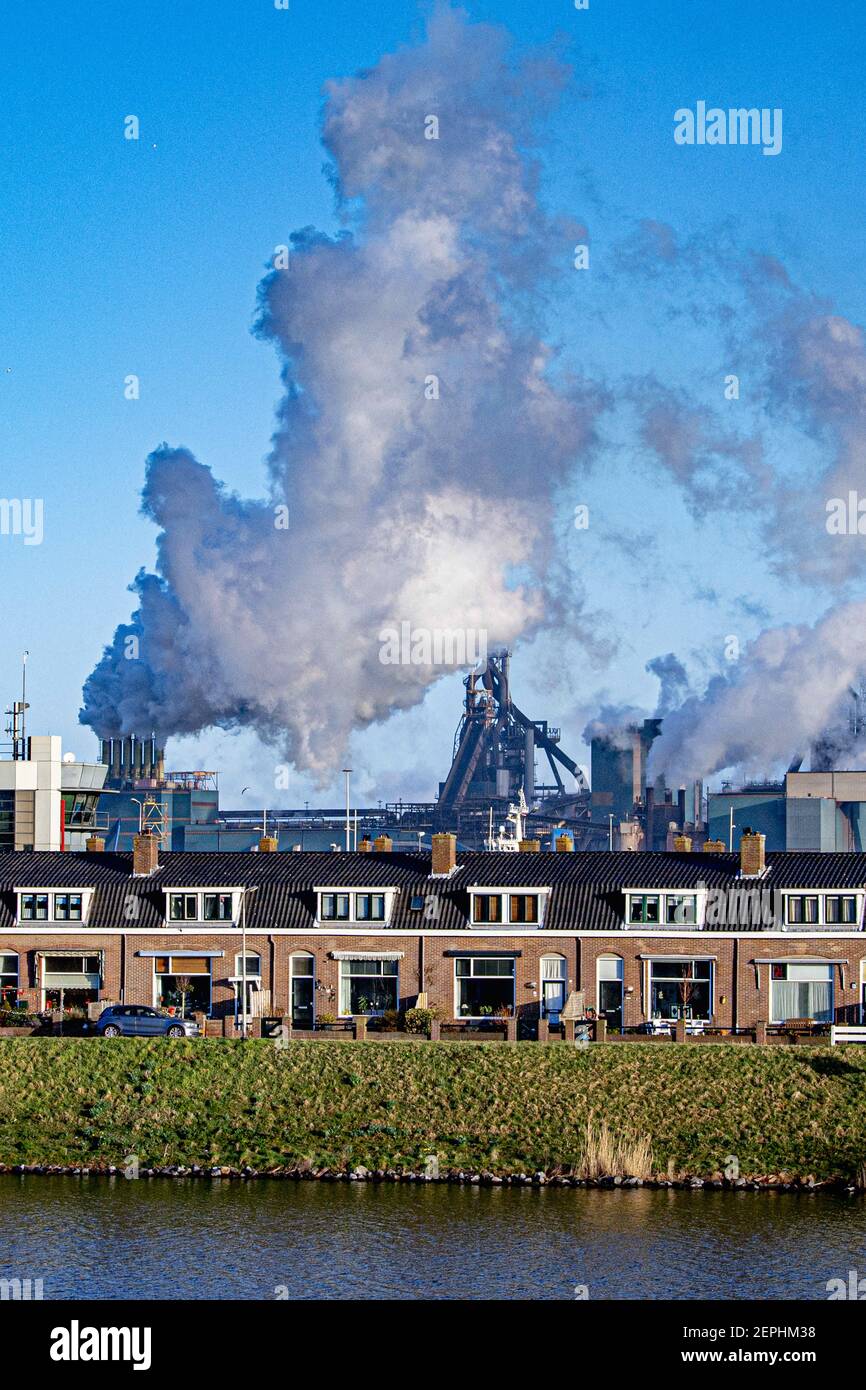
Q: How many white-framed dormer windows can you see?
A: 6